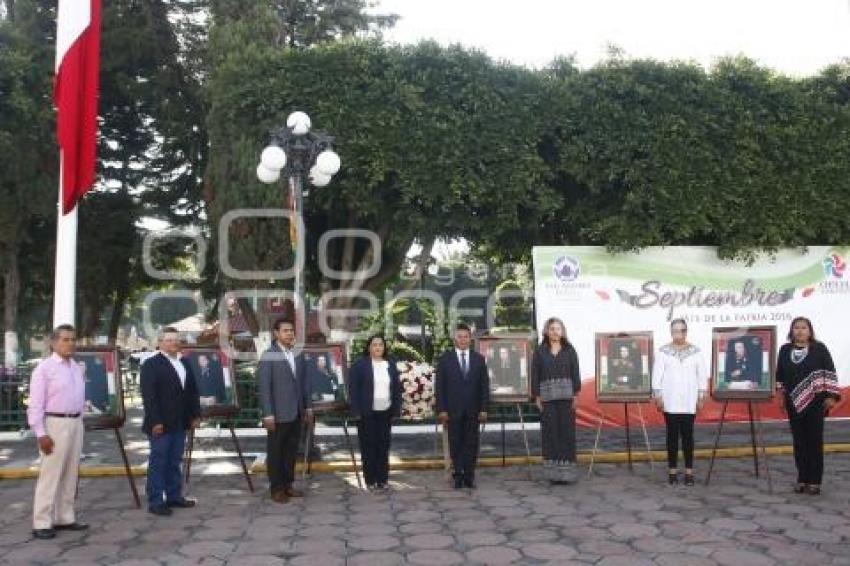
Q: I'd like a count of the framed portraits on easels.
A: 6